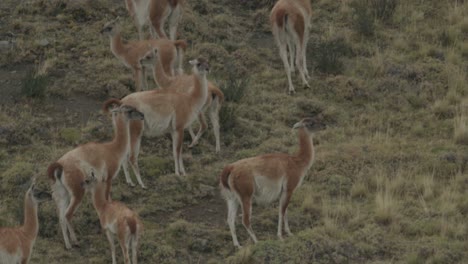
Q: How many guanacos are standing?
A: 9